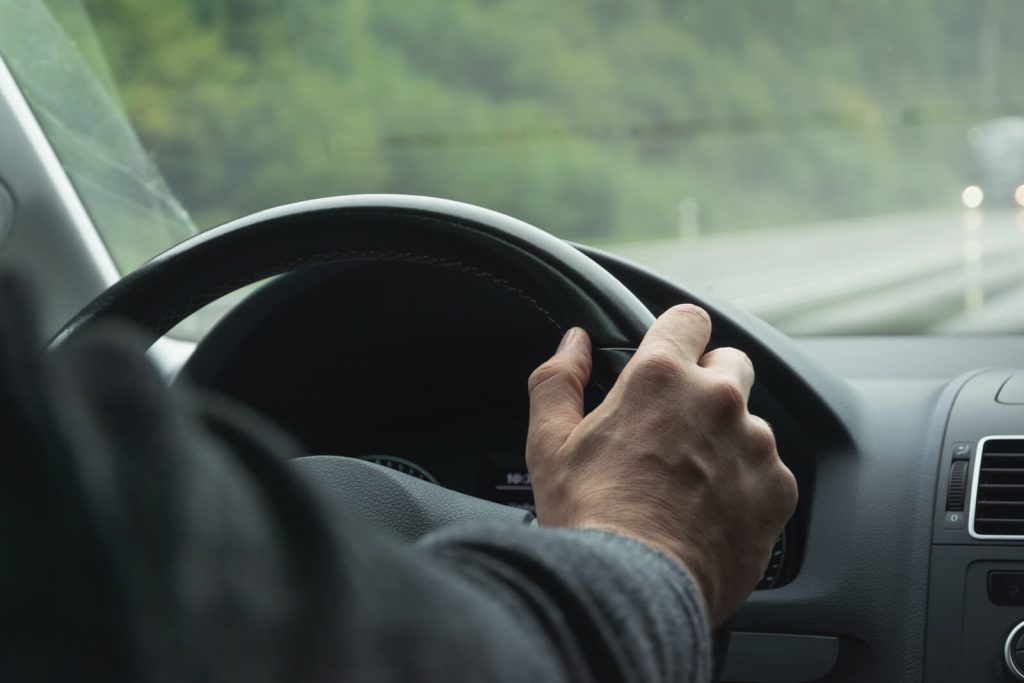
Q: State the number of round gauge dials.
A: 2